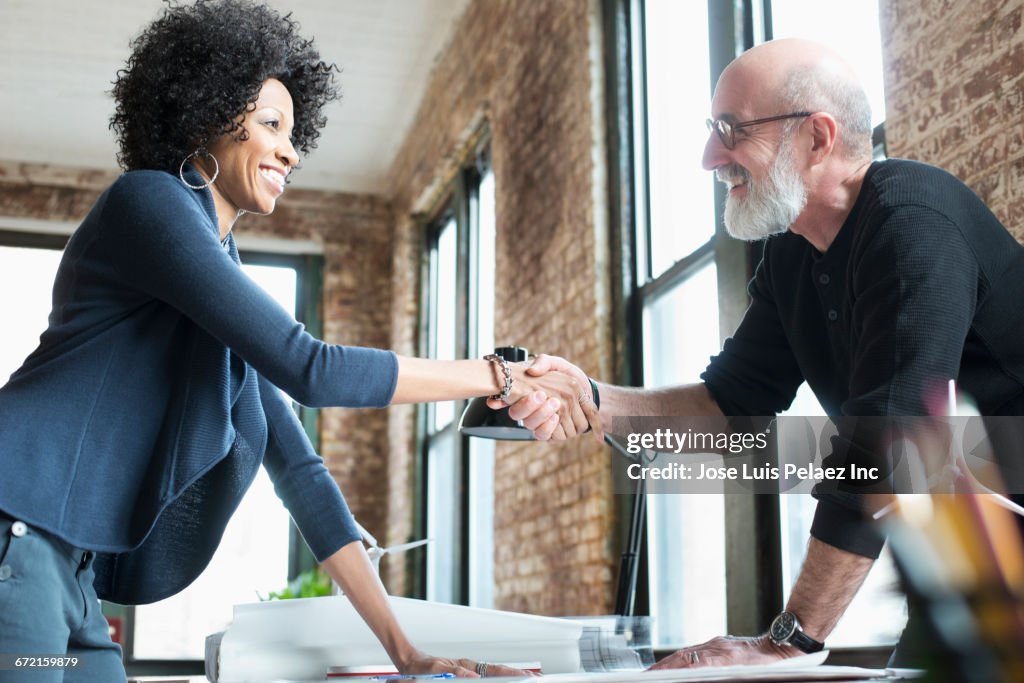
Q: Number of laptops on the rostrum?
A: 0